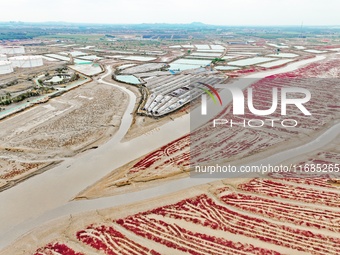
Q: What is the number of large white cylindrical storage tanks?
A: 4